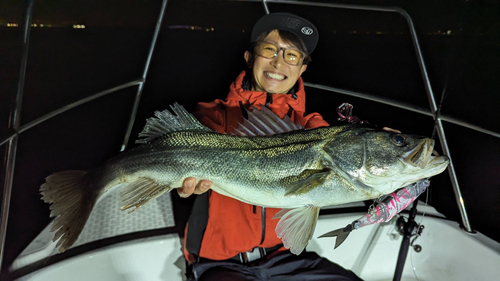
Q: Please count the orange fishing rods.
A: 0